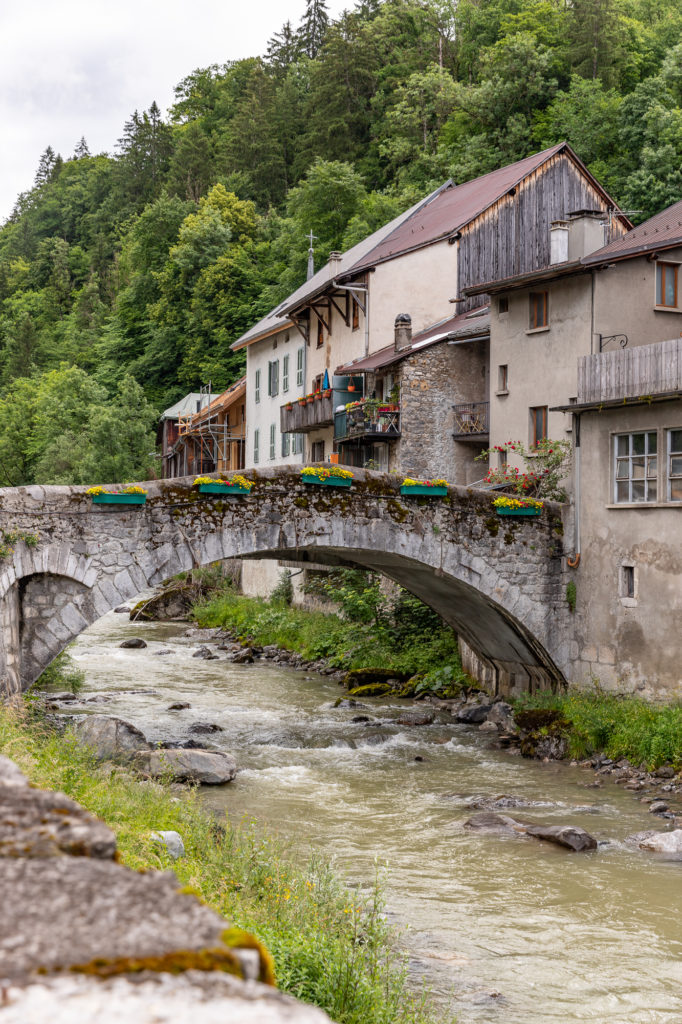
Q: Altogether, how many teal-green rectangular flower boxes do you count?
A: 5